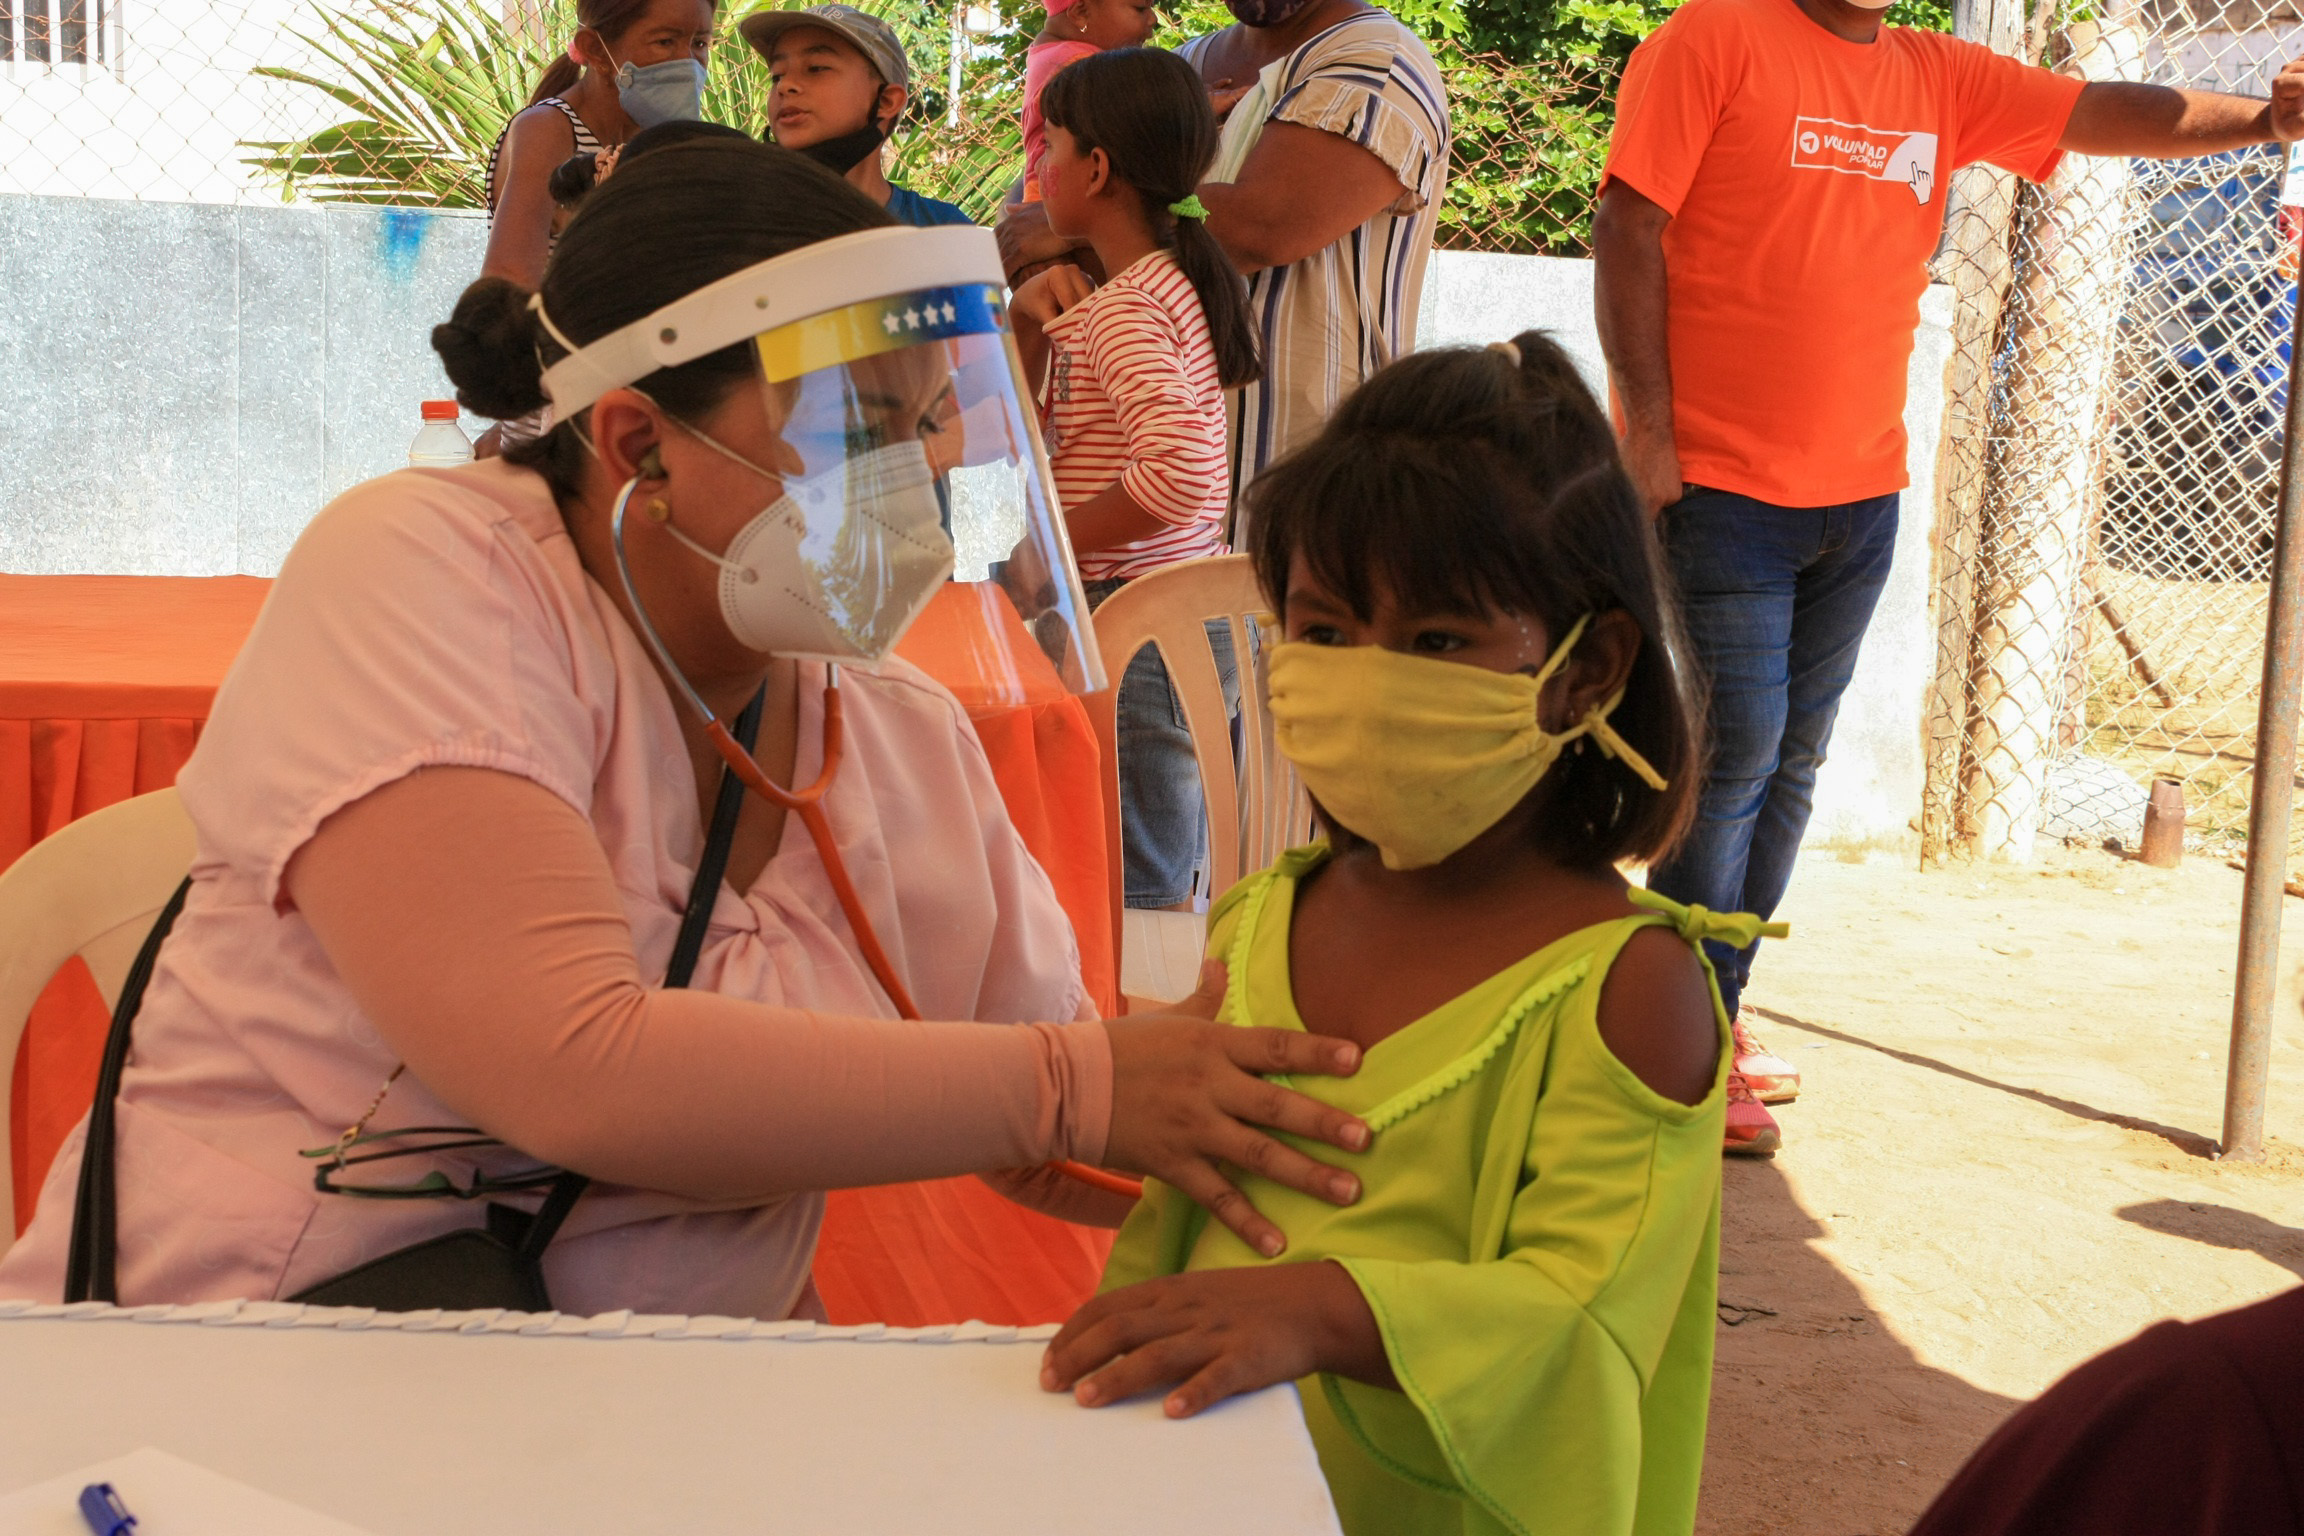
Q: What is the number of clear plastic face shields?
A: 1